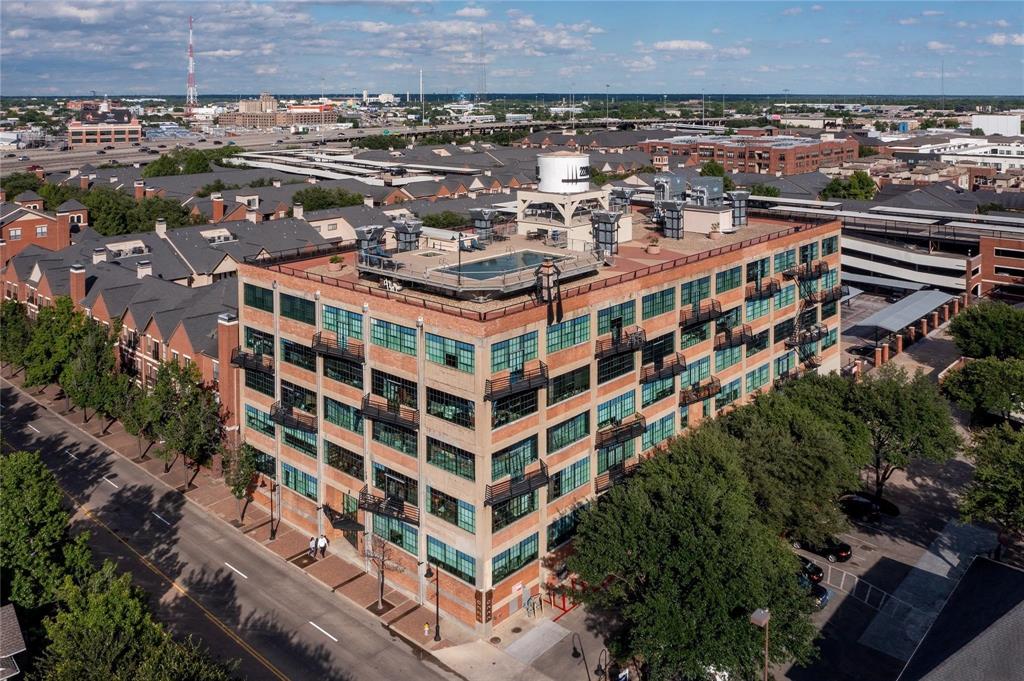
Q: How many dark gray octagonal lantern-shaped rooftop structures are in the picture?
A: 7